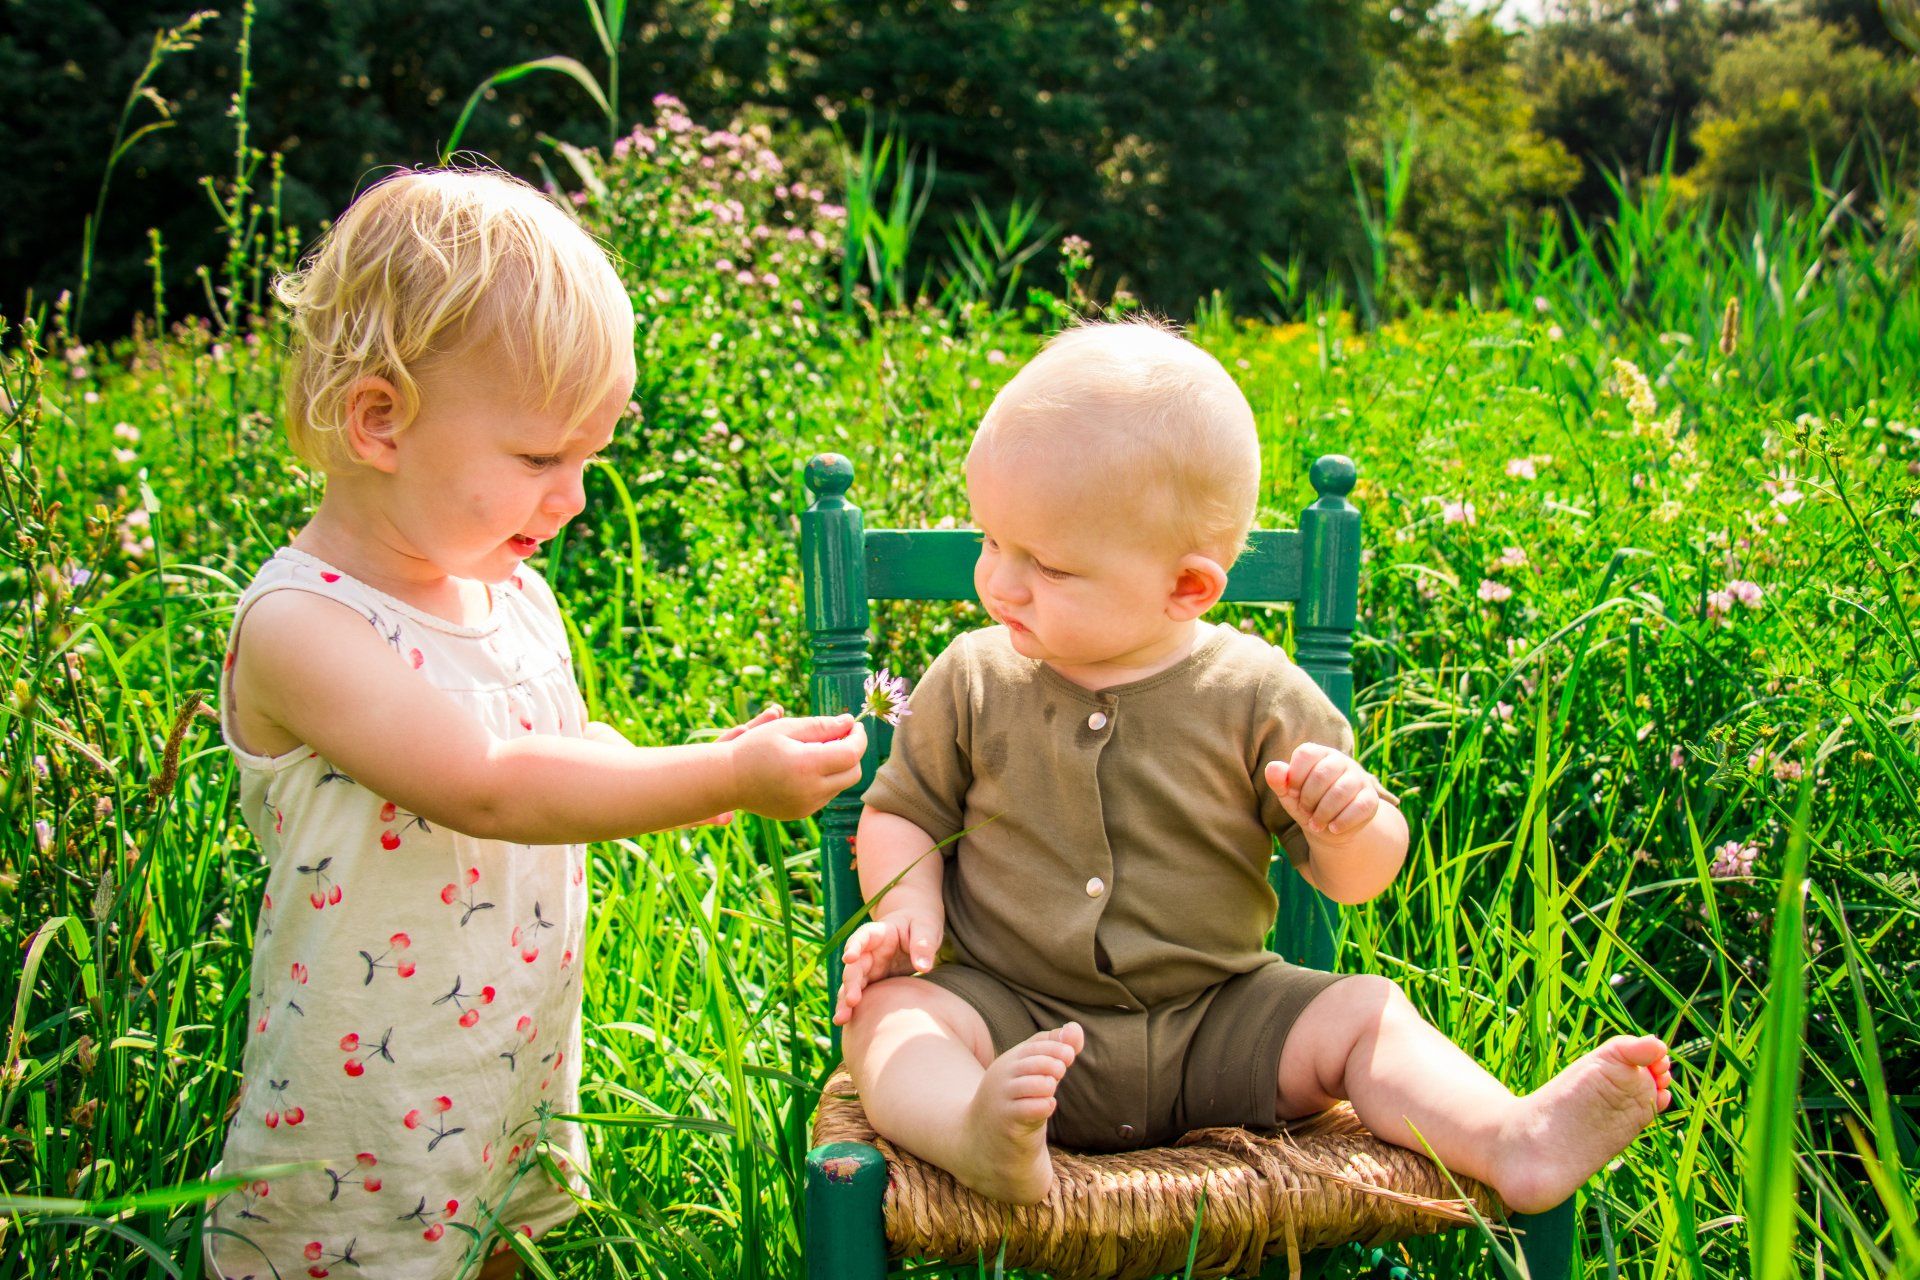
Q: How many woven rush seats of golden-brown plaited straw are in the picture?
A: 1